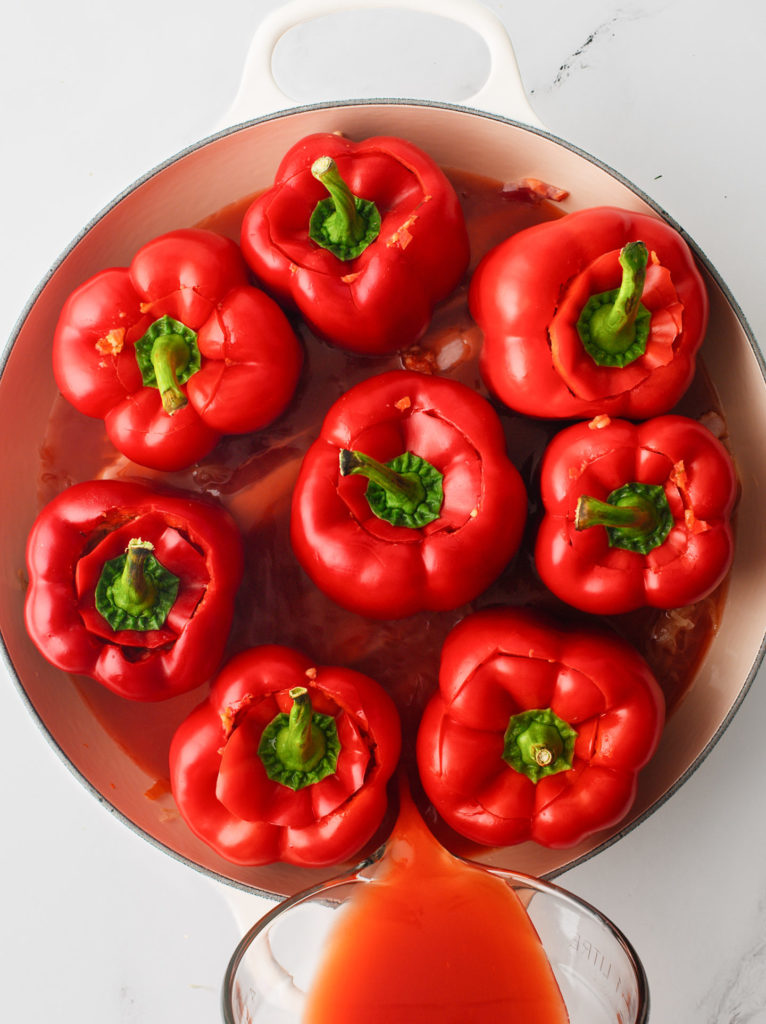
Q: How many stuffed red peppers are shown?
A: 8